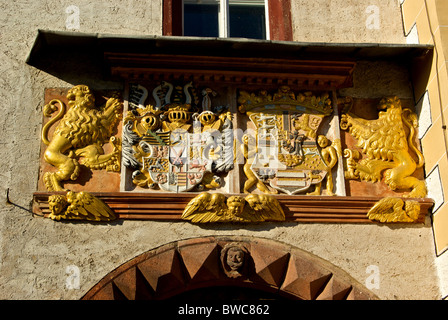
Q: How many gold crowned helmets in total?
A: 3